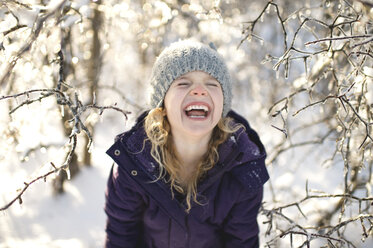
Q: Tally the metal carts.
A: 0